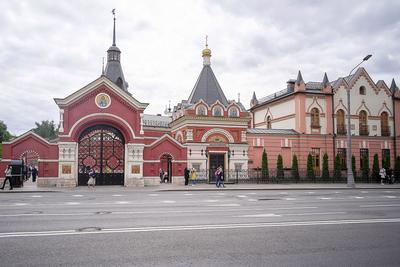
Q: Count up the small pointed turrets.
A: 4